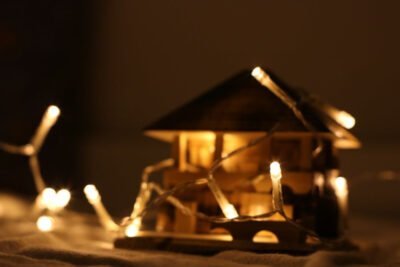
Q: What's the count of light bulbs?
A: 11